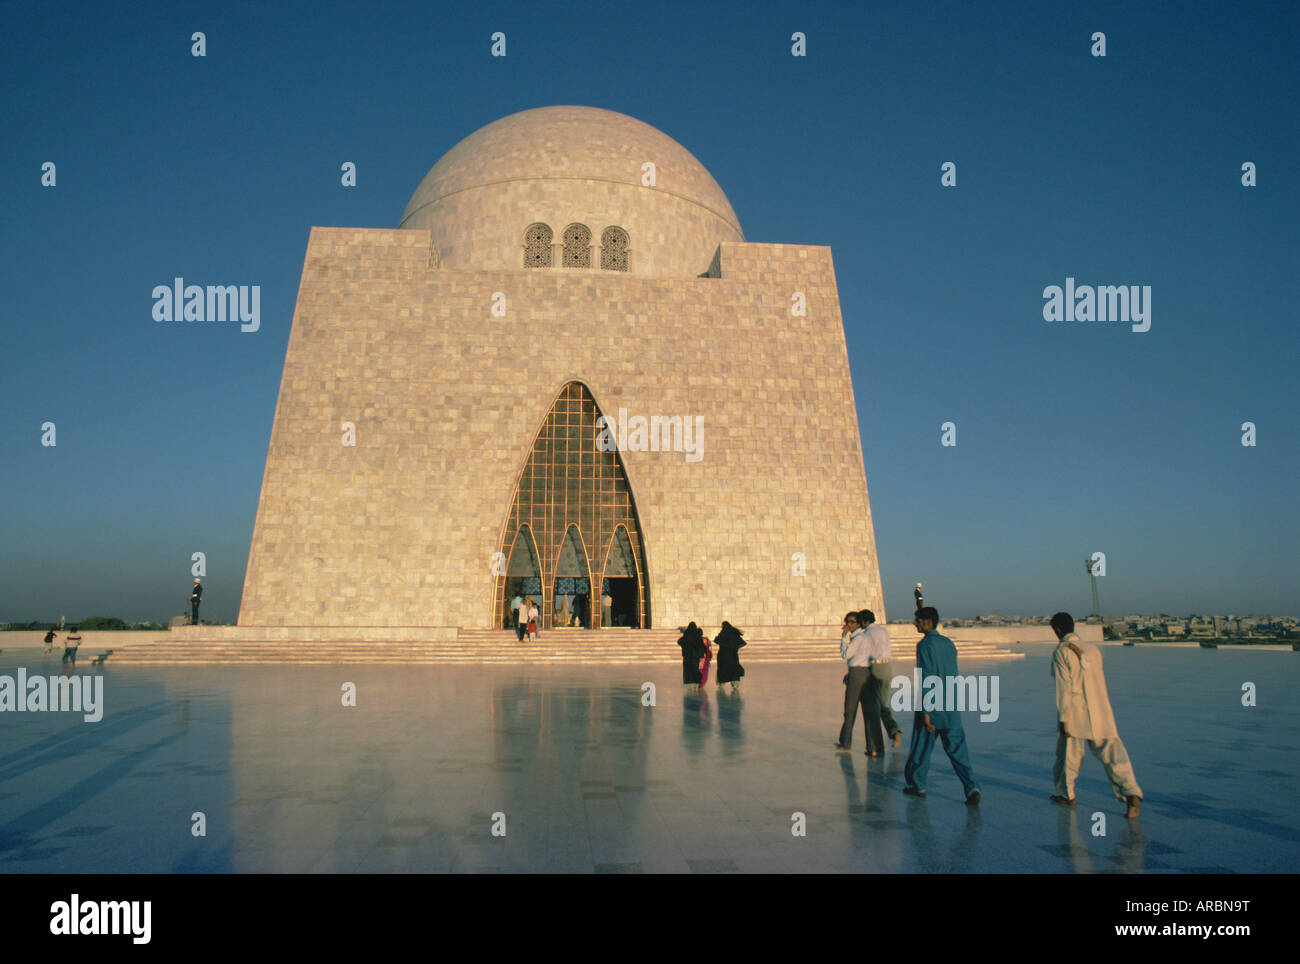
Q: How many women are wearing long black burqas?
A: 2